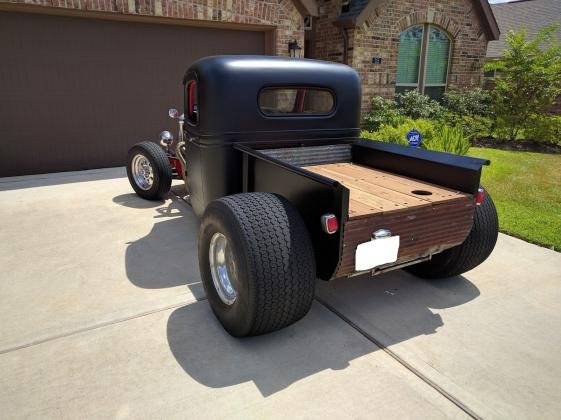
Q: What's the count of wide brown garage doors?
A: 1